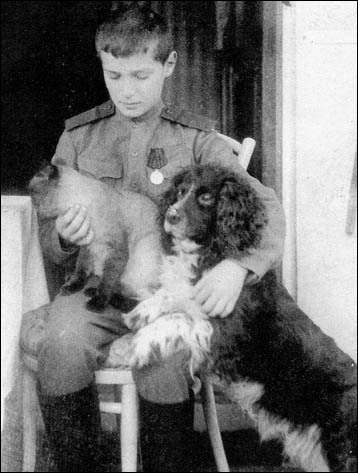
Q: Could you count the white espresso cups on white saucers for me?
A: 0